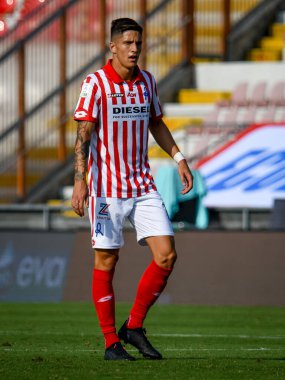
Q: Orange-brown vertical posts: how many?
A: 6